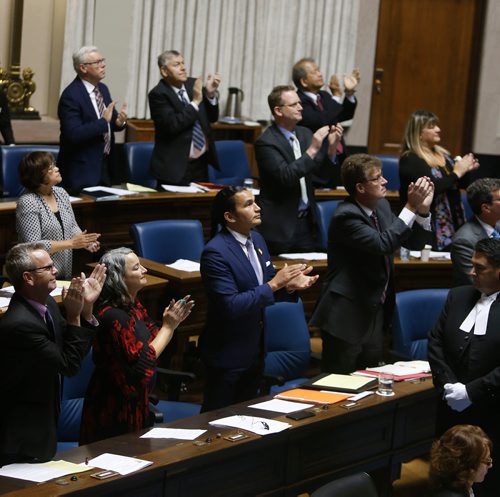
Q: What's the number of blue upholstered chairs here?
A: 11